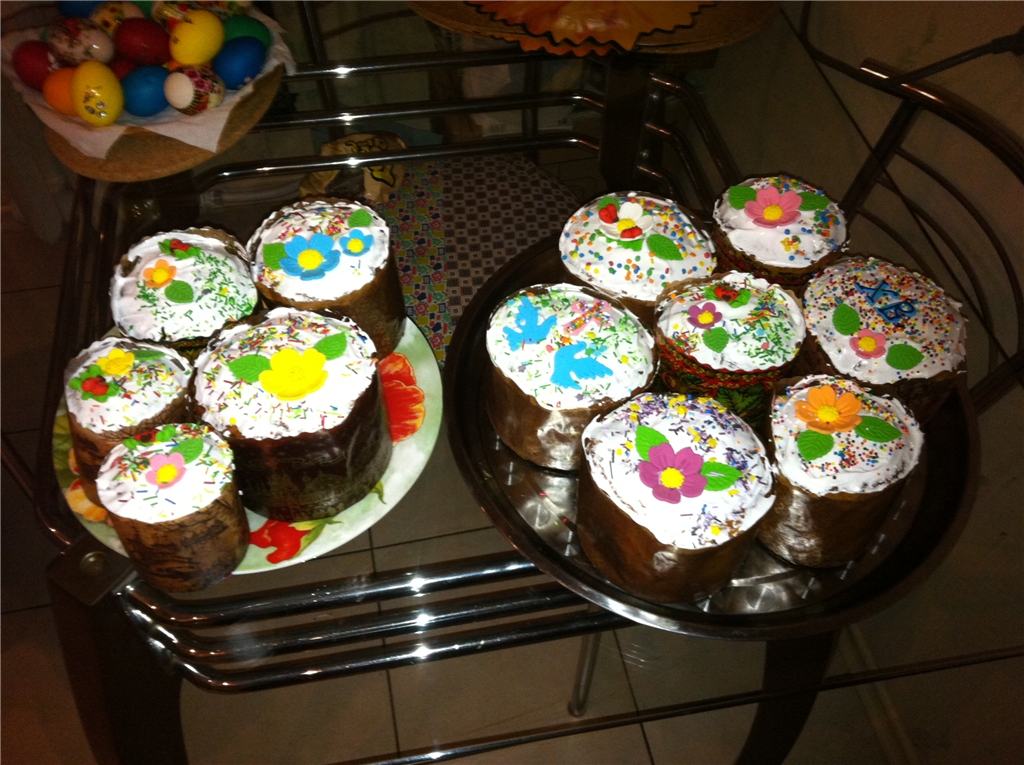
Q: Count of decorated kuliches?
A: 12